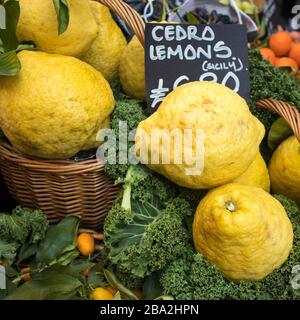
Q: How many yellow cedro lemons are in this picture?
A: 8